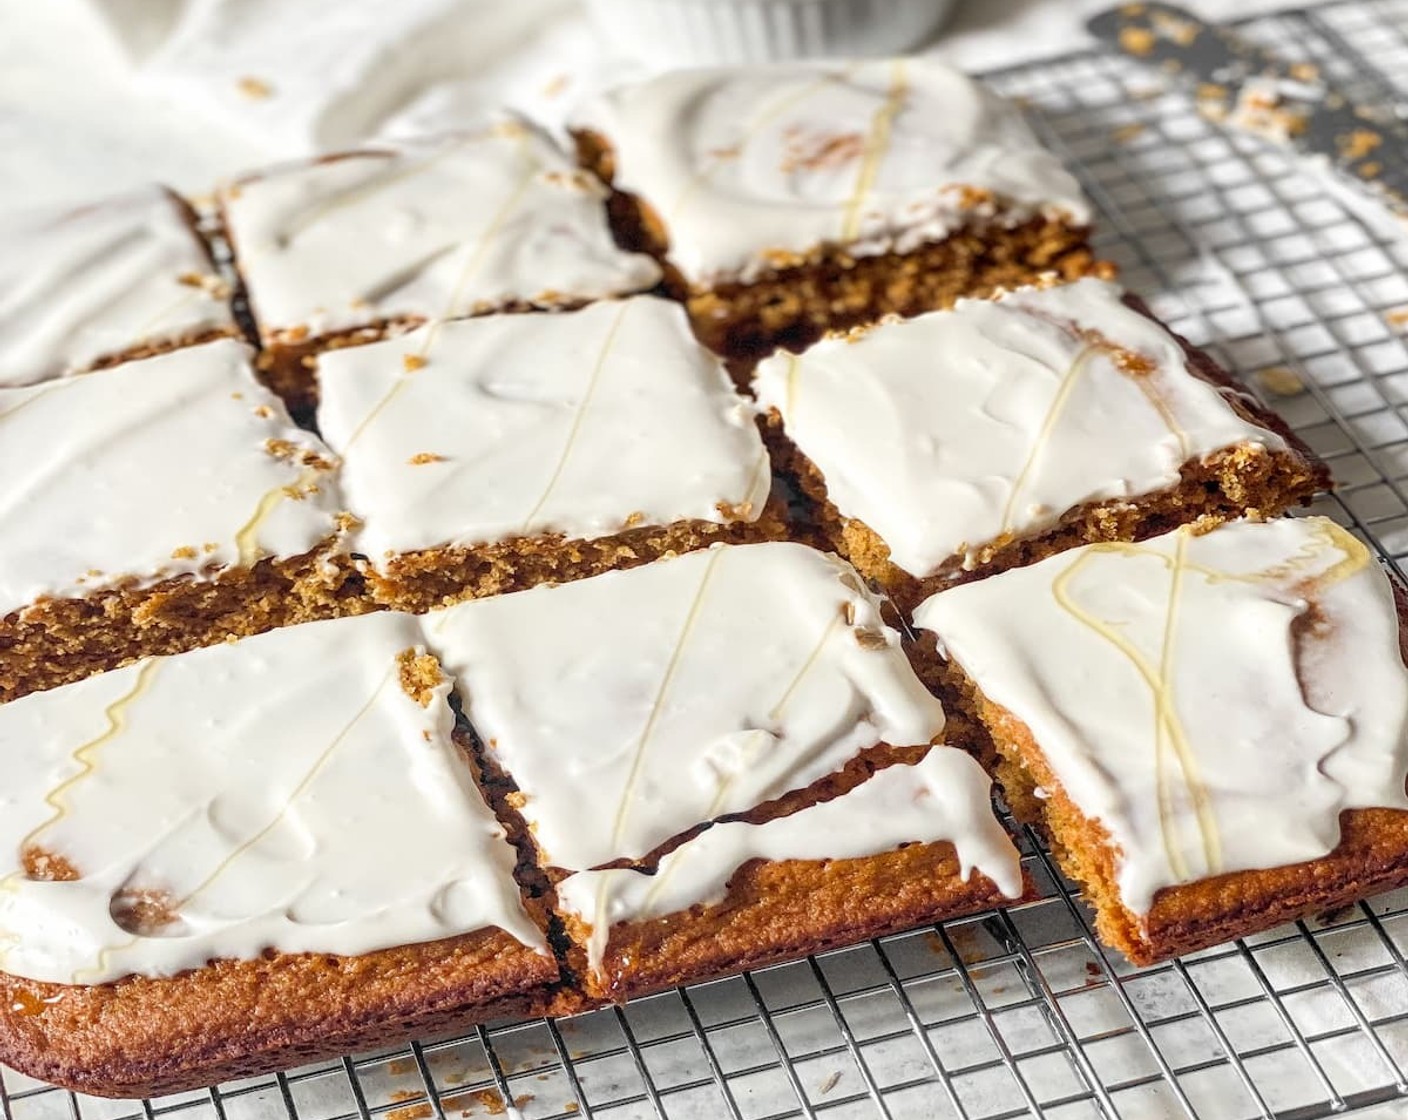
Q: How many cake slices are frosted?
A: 9